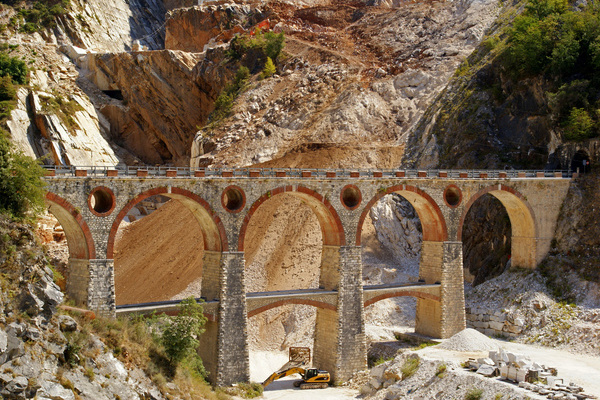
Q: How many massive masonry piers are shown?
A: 4